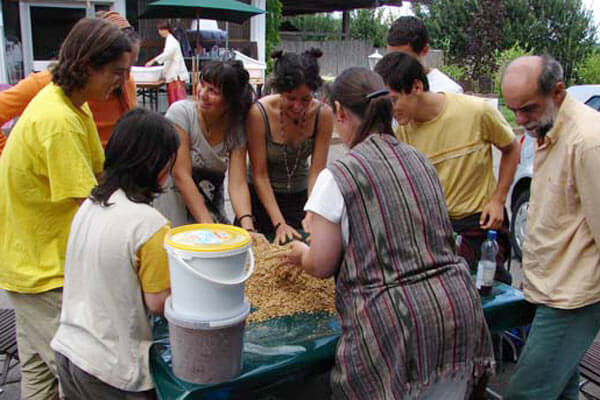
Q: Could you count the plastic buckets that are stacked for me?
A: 2